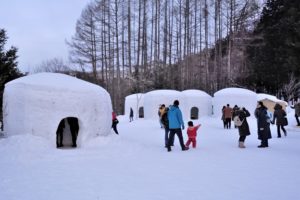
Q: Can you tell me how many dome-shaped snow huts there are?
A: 5